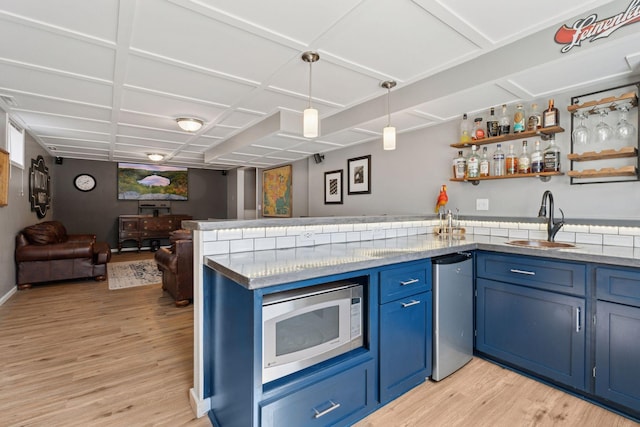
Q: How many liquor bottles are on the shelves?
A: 15